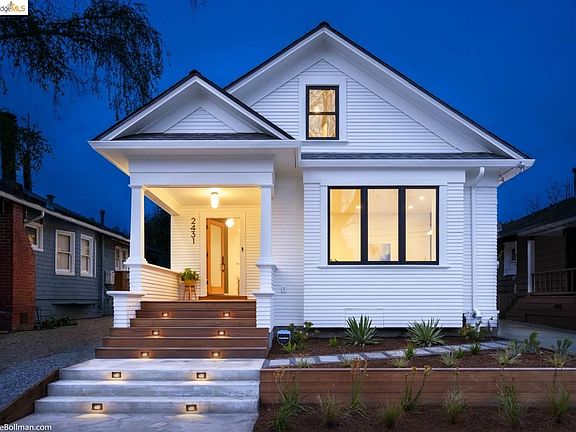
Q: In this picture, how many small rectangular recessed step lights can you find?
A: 10